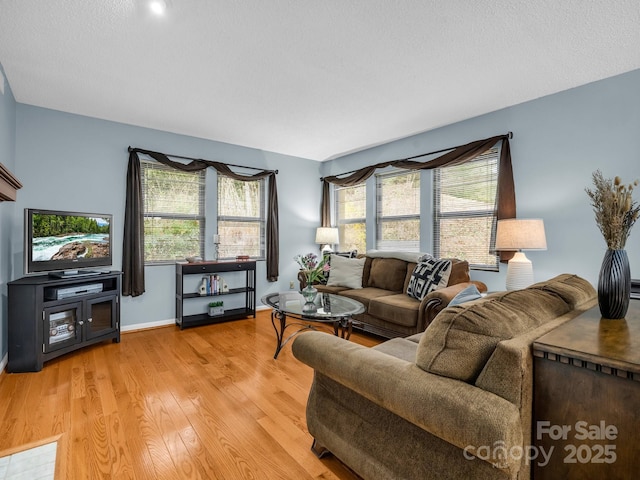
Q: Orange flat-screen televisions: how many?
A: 0